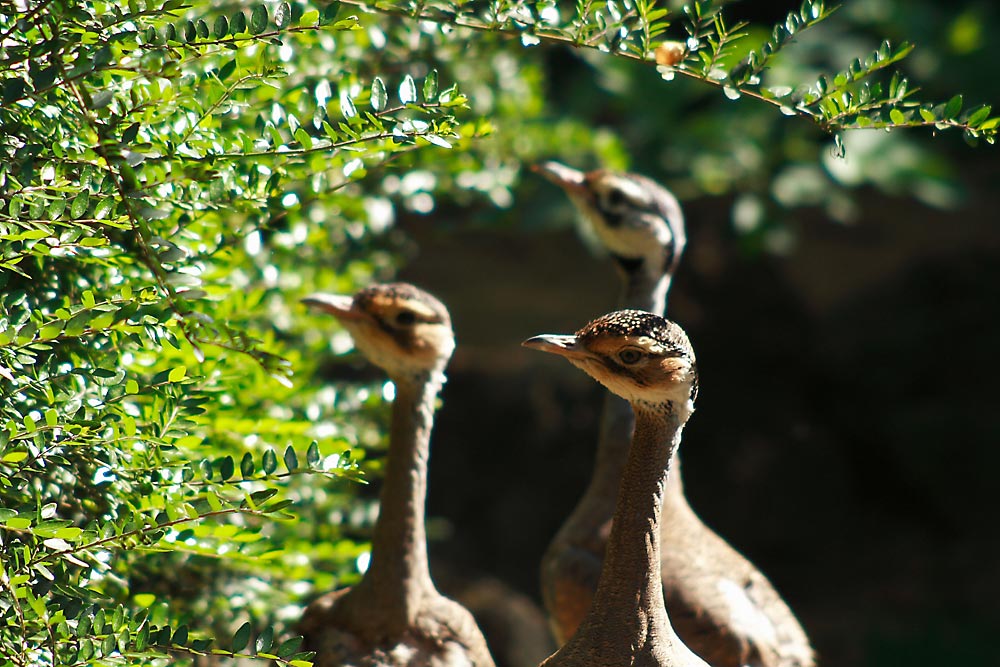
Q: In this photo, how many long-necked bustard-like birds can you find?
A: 3